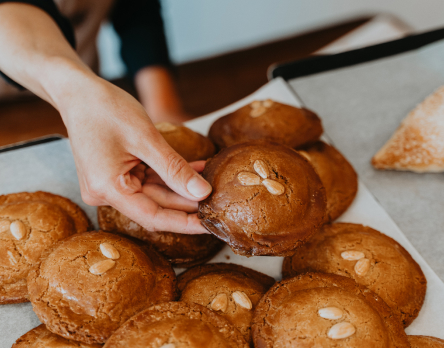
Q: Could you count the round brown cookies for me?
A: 13